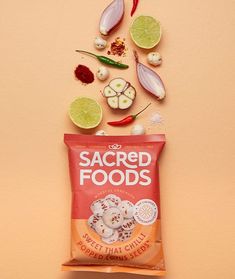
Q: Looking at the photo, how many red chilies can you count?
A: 2